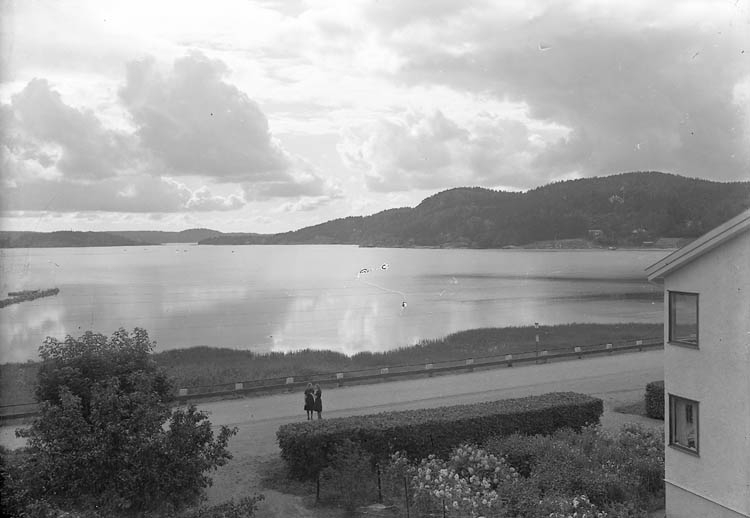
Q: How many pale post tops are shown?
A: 12